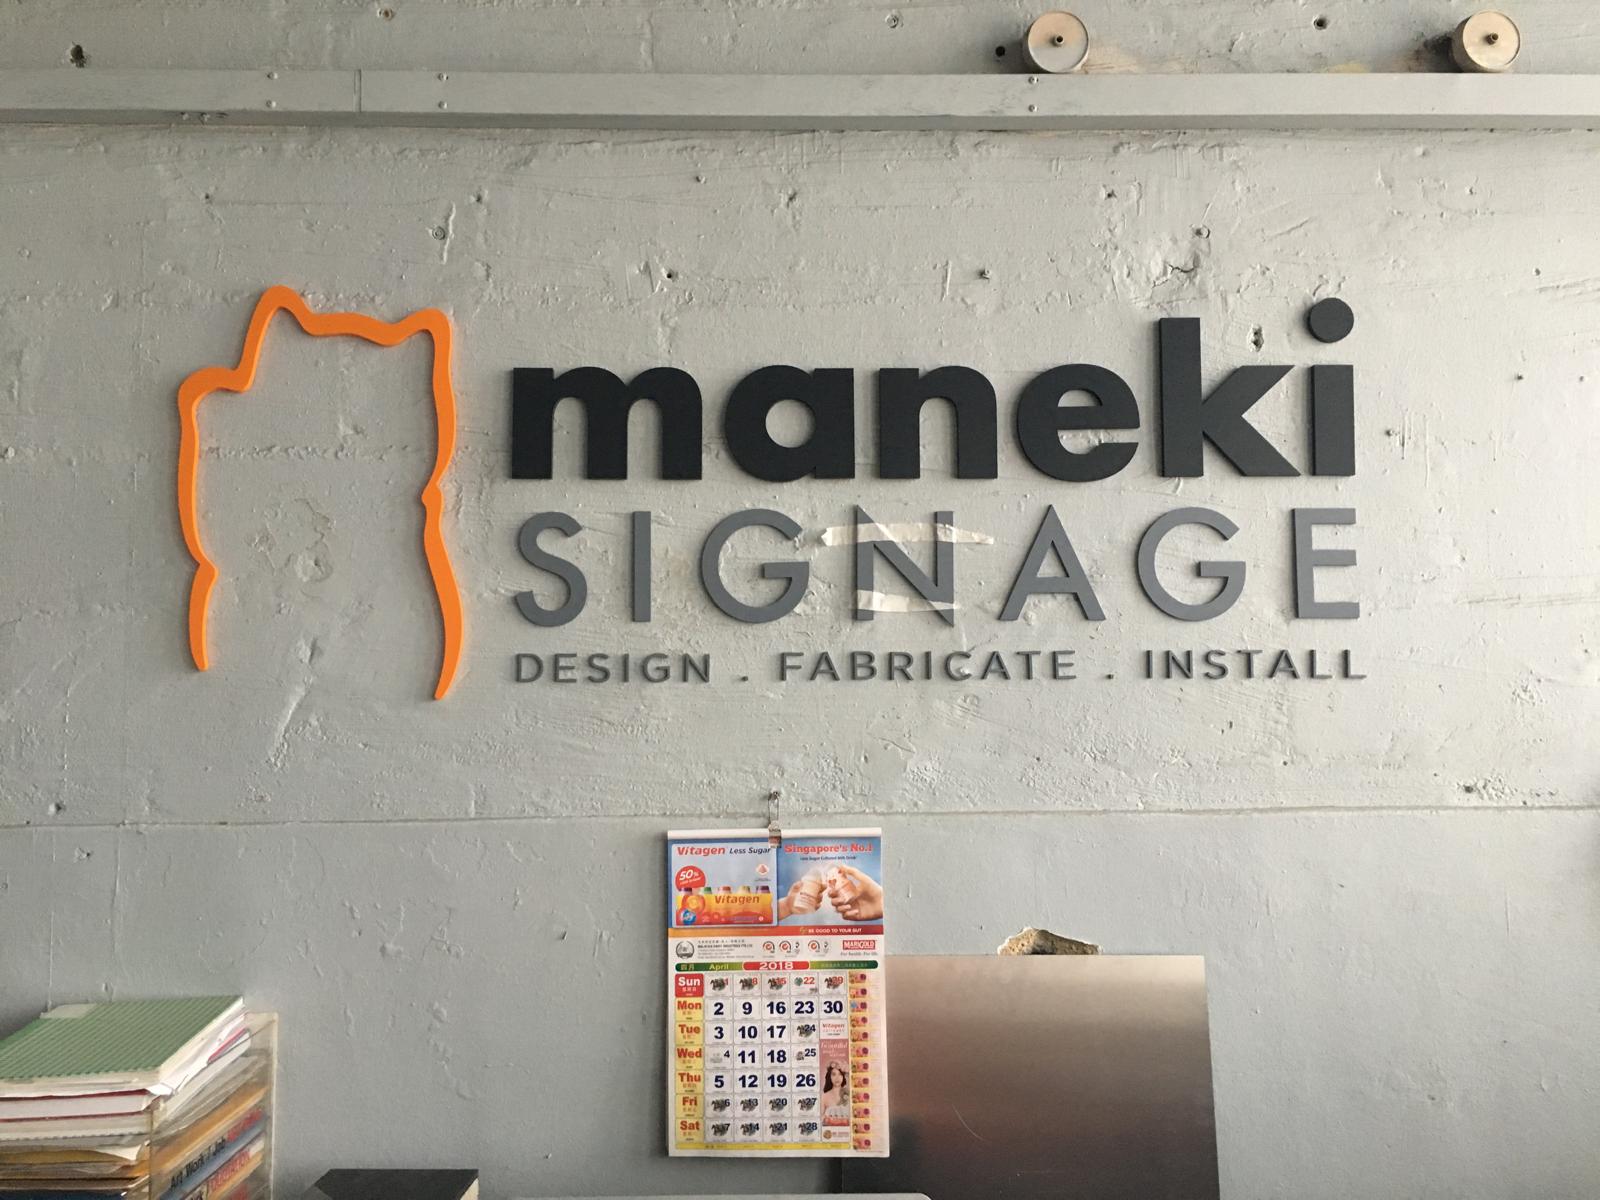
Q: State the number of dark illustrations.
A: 13